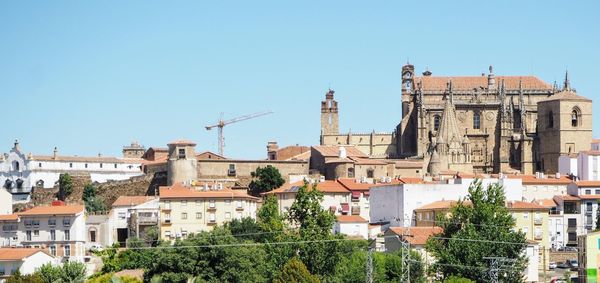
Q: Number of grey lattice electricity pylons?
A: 3